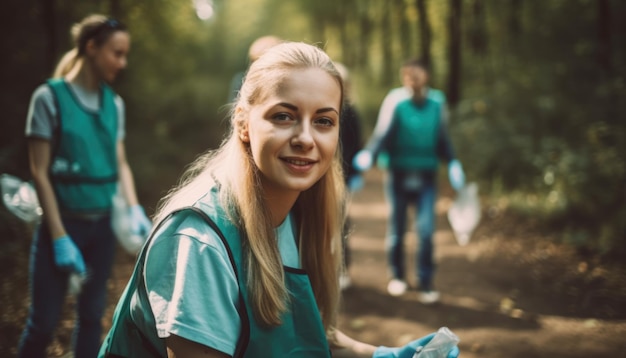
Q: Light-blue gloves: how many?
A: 6